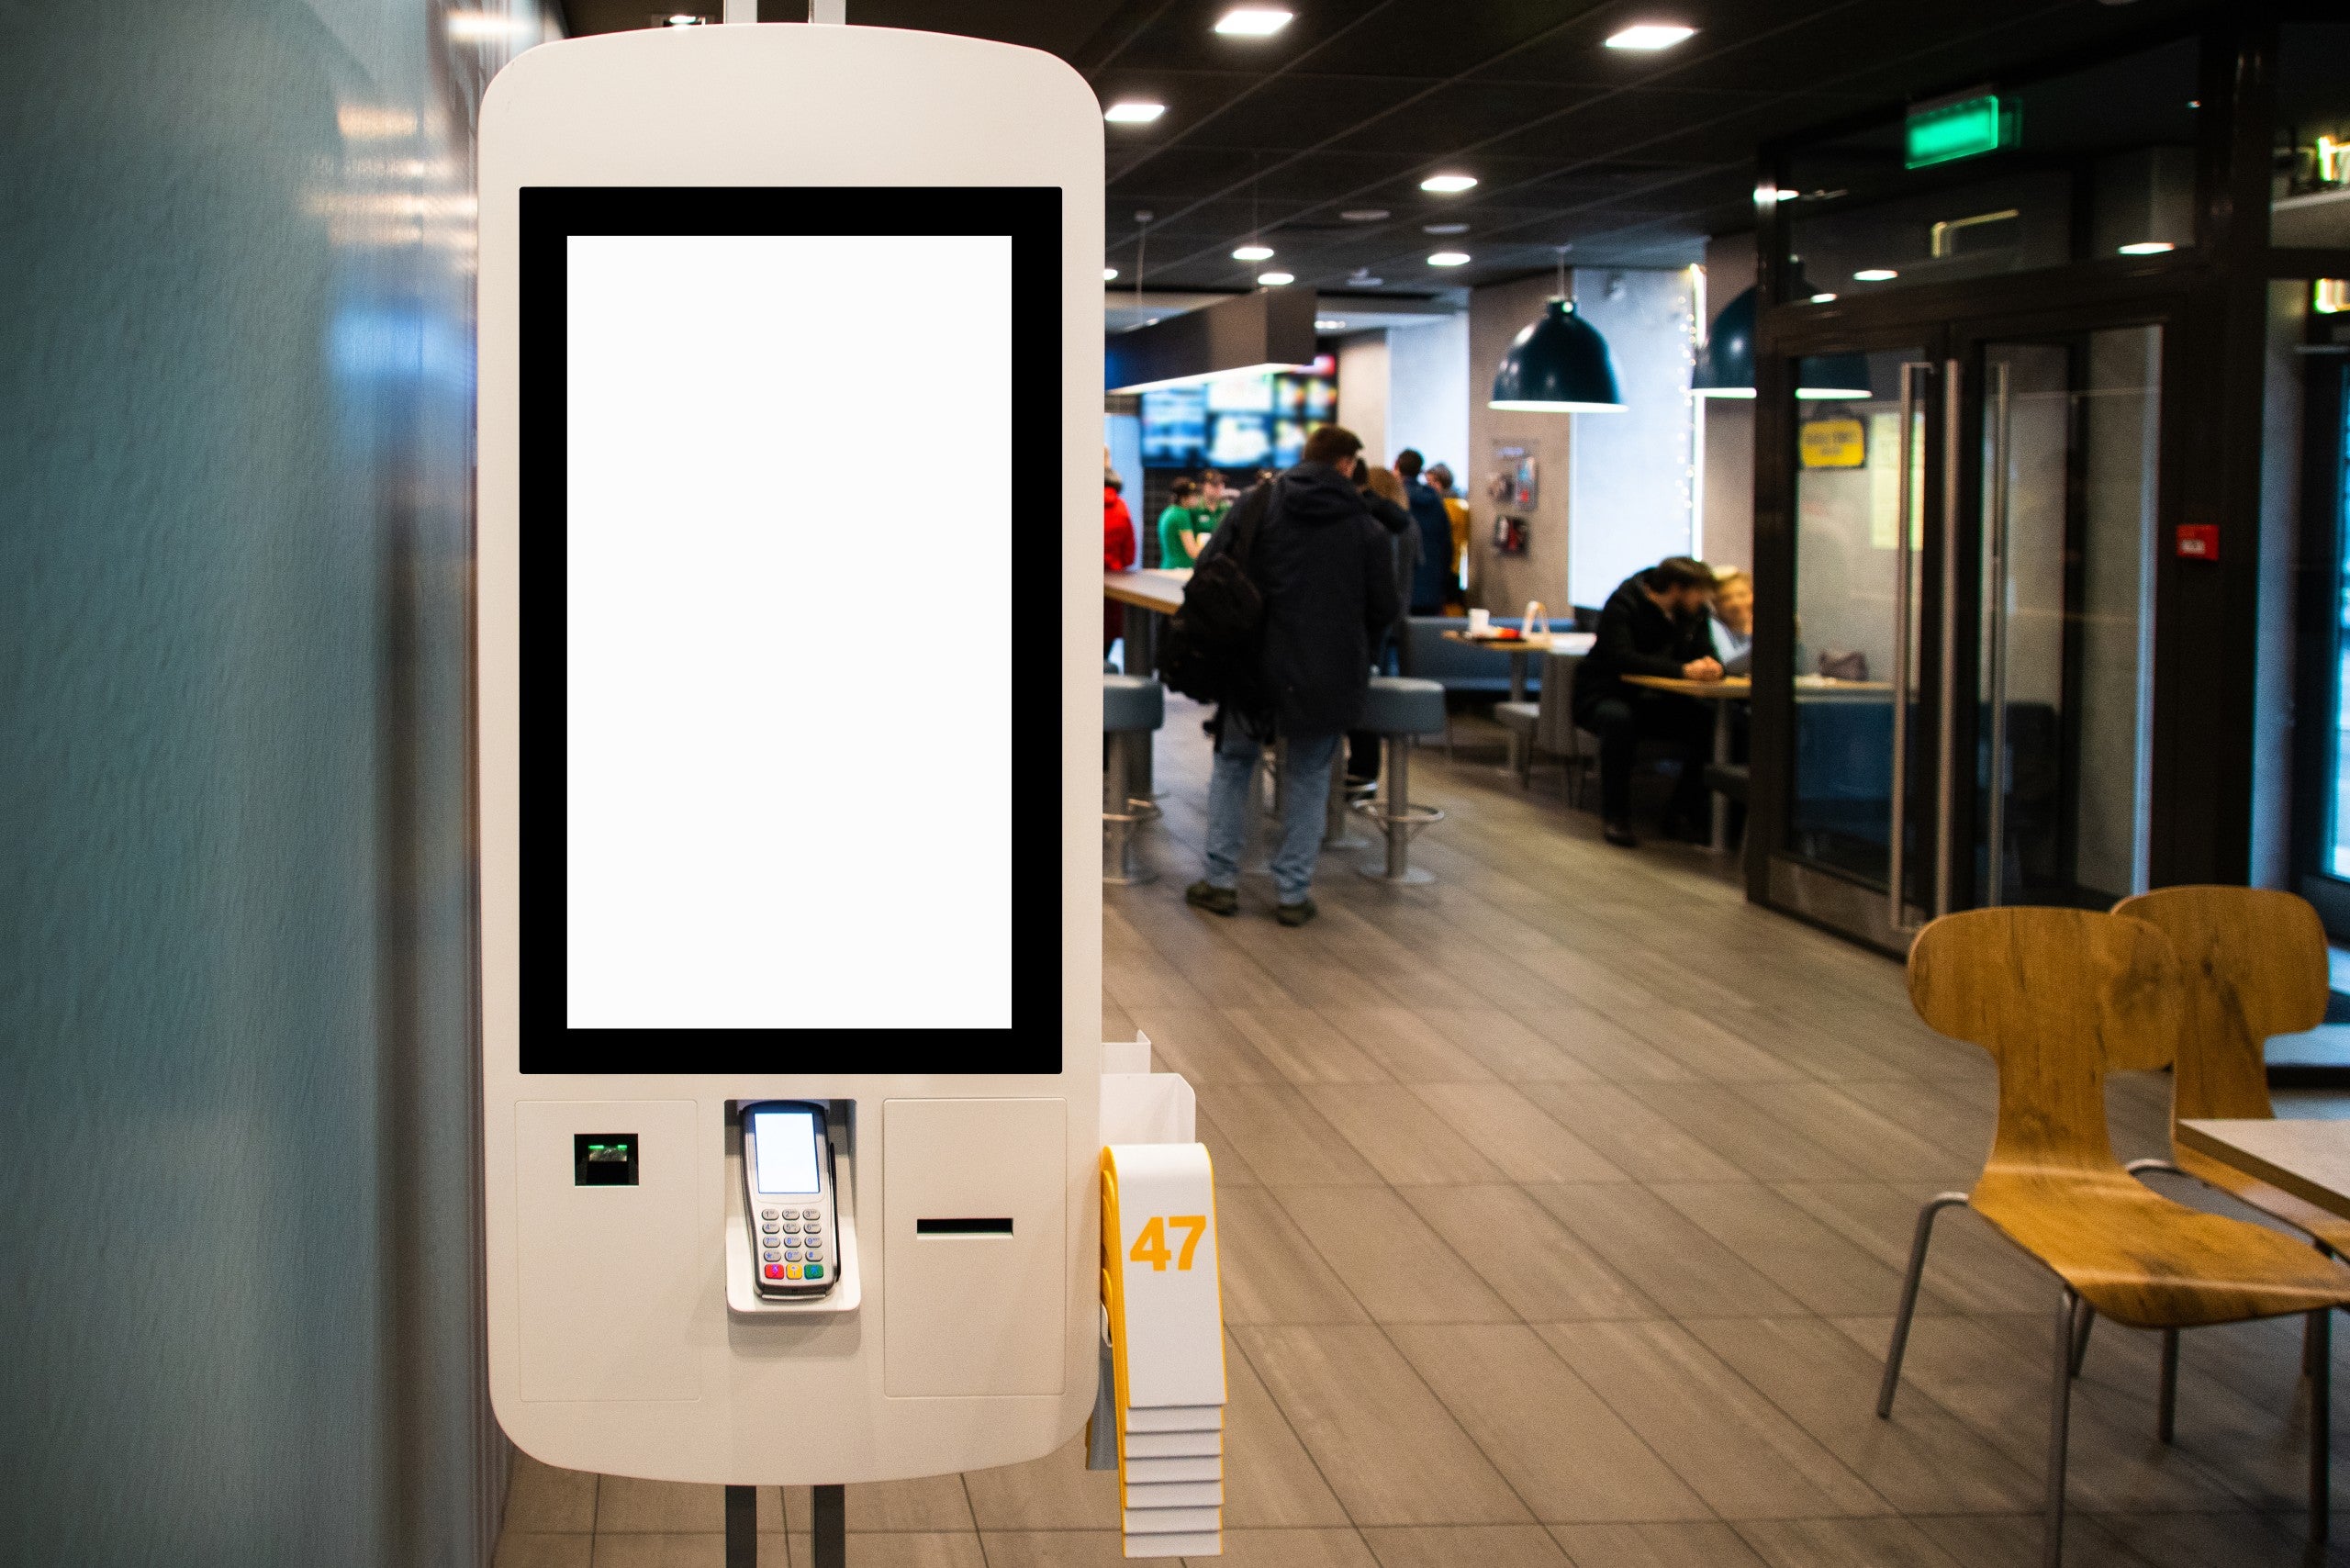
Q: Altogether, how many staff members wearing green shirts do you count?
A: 2